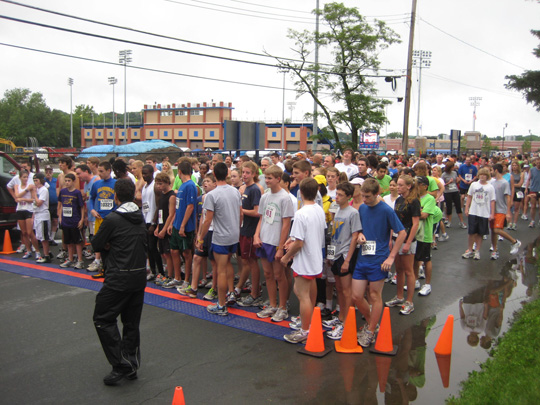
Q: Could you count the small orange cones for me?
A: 6